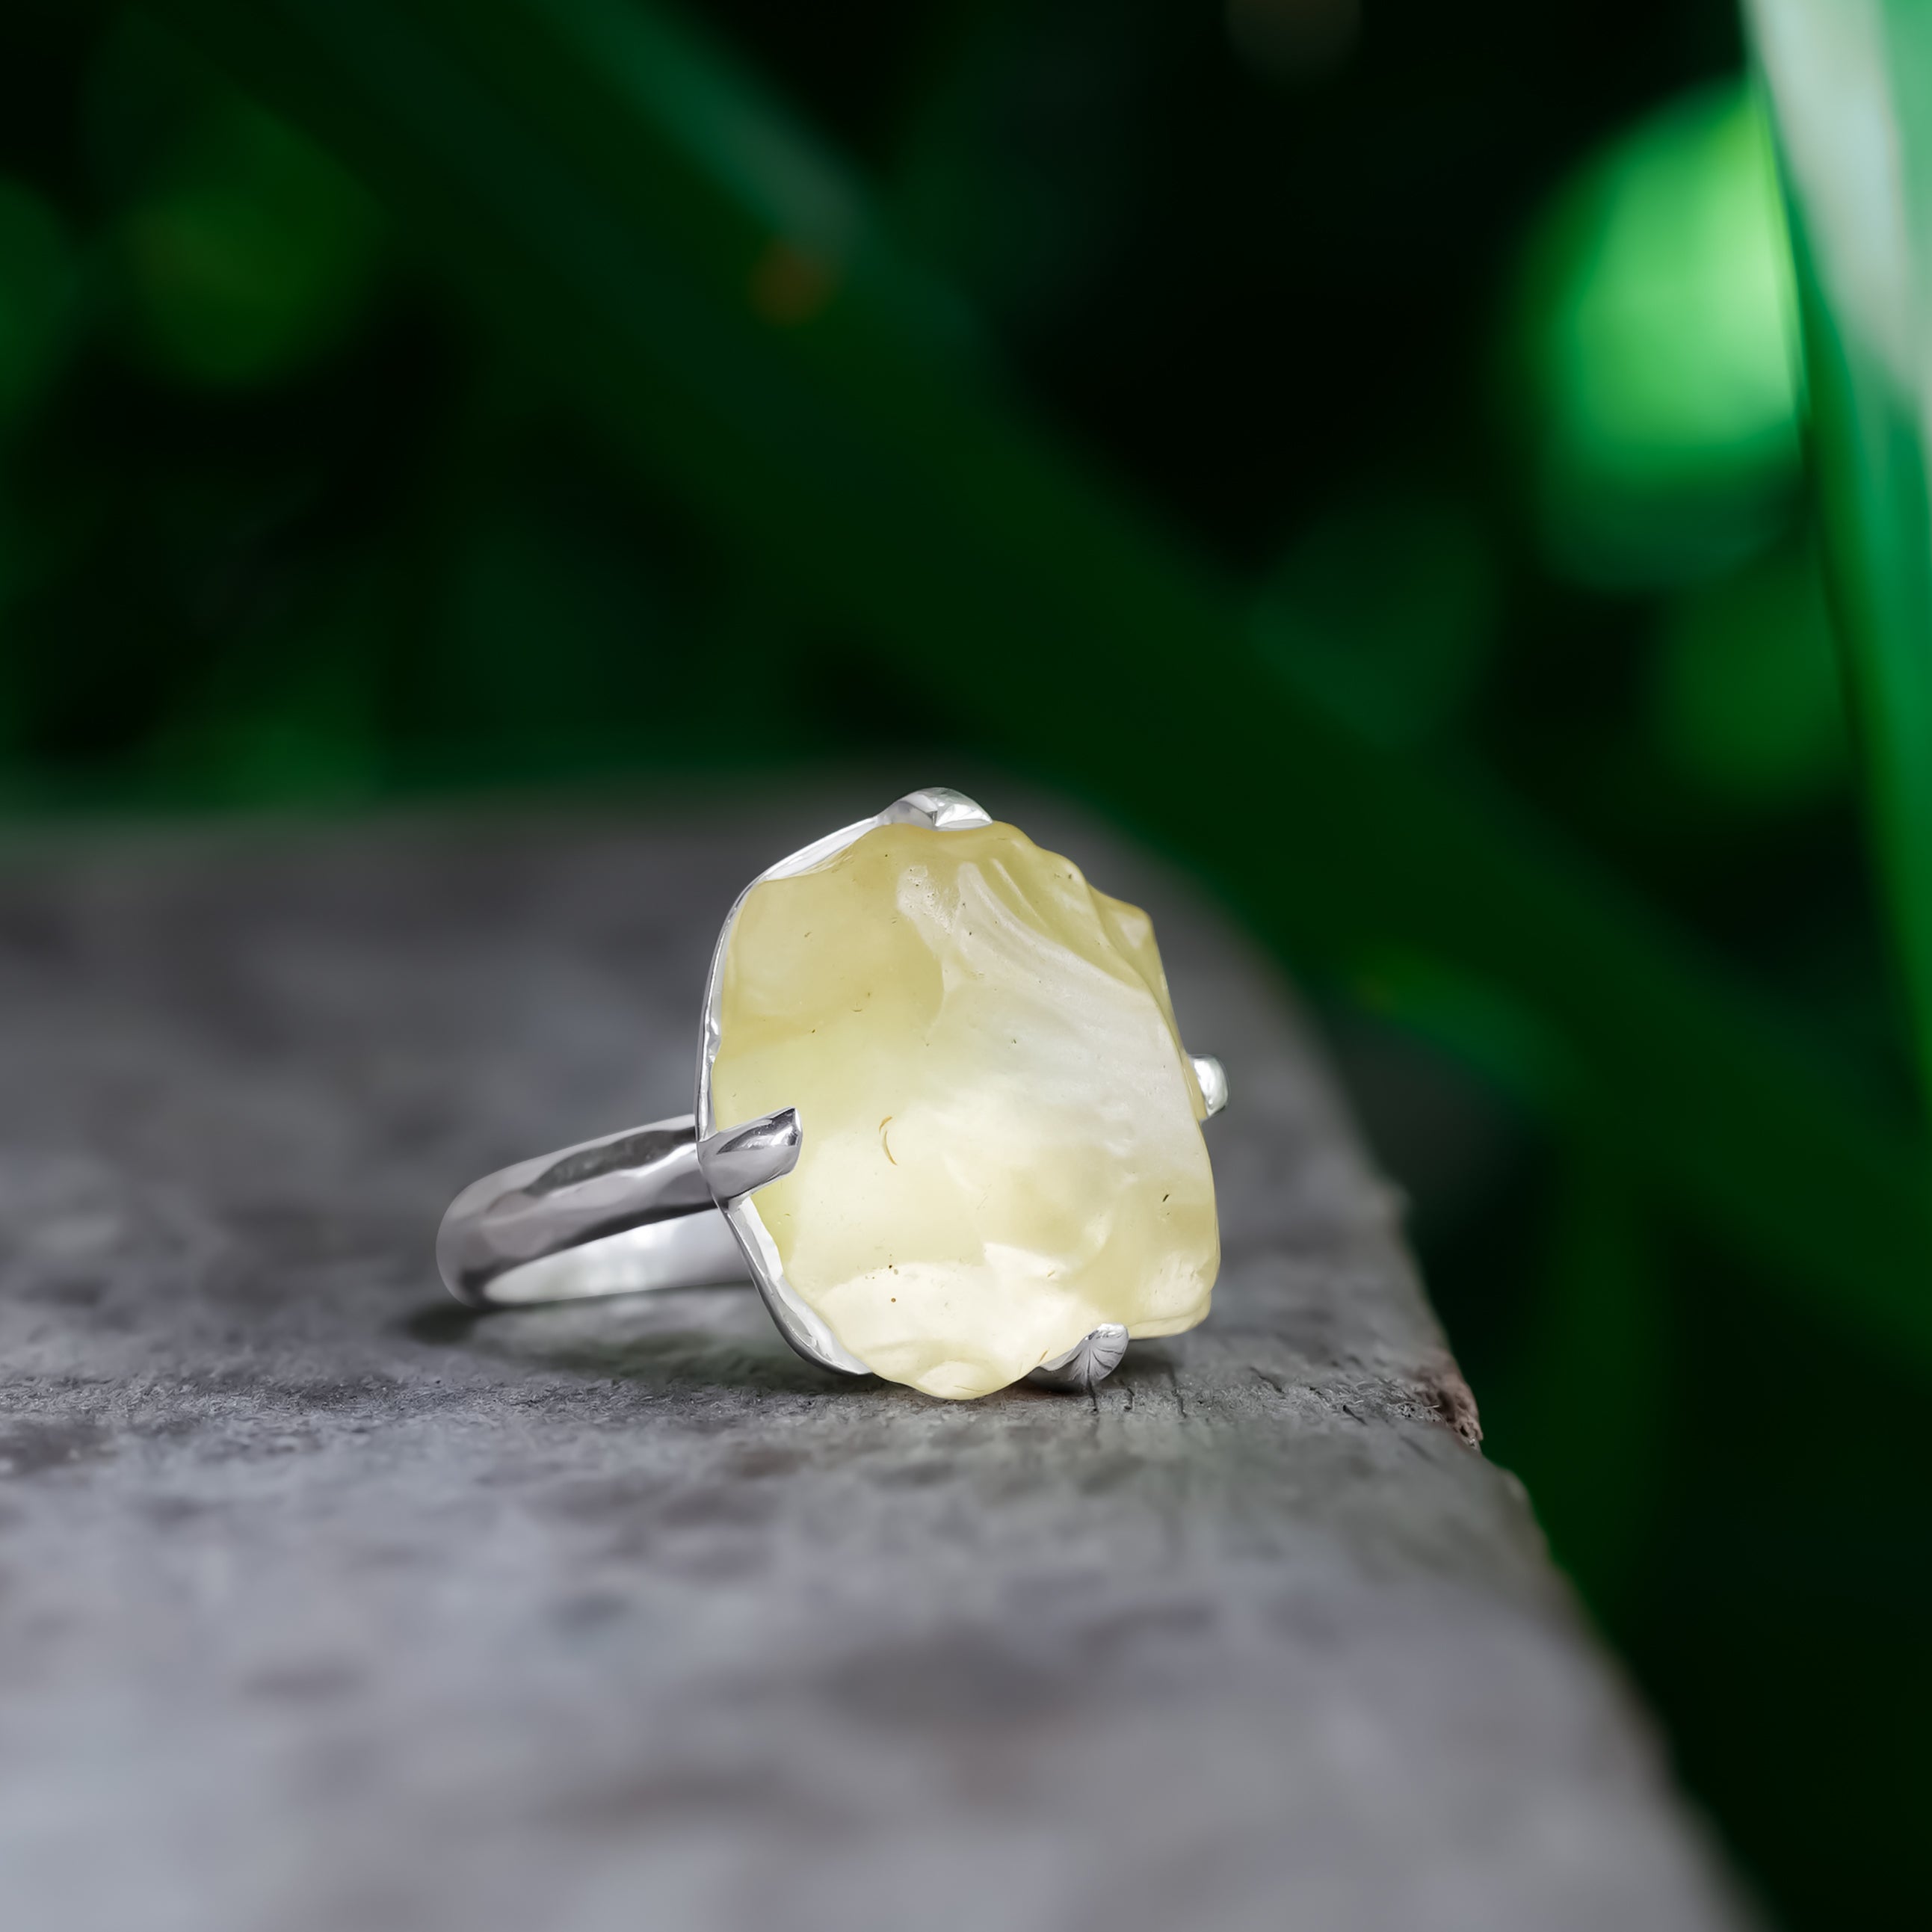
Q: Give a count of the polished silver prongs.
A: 4